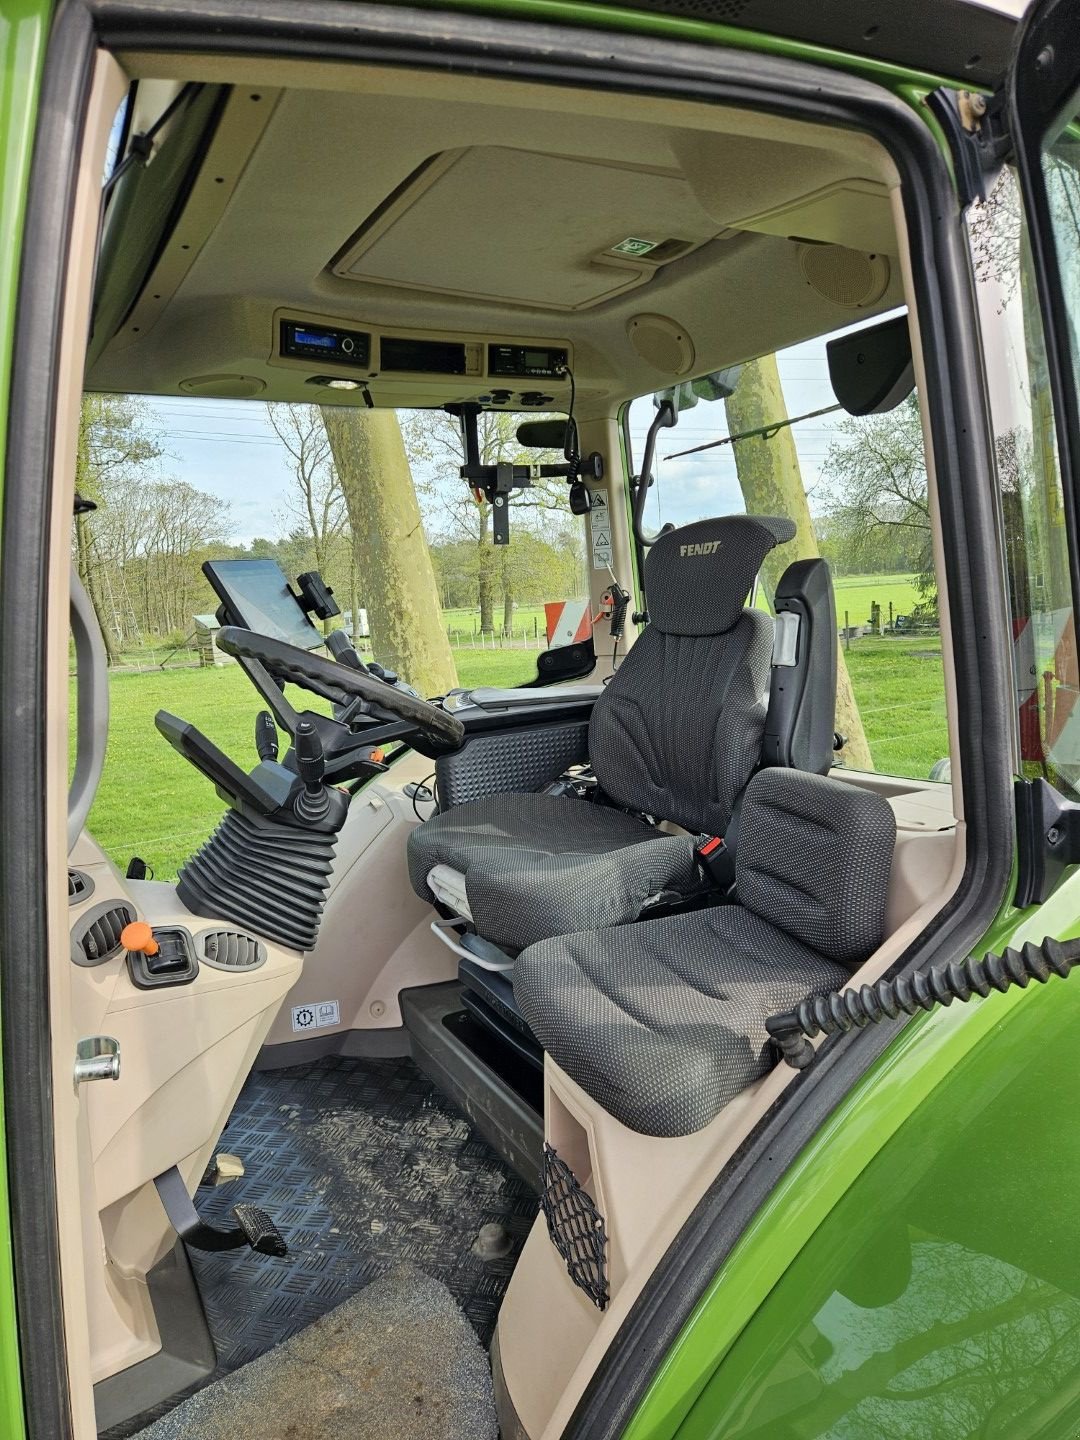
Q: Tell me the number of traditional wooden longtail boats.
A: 0